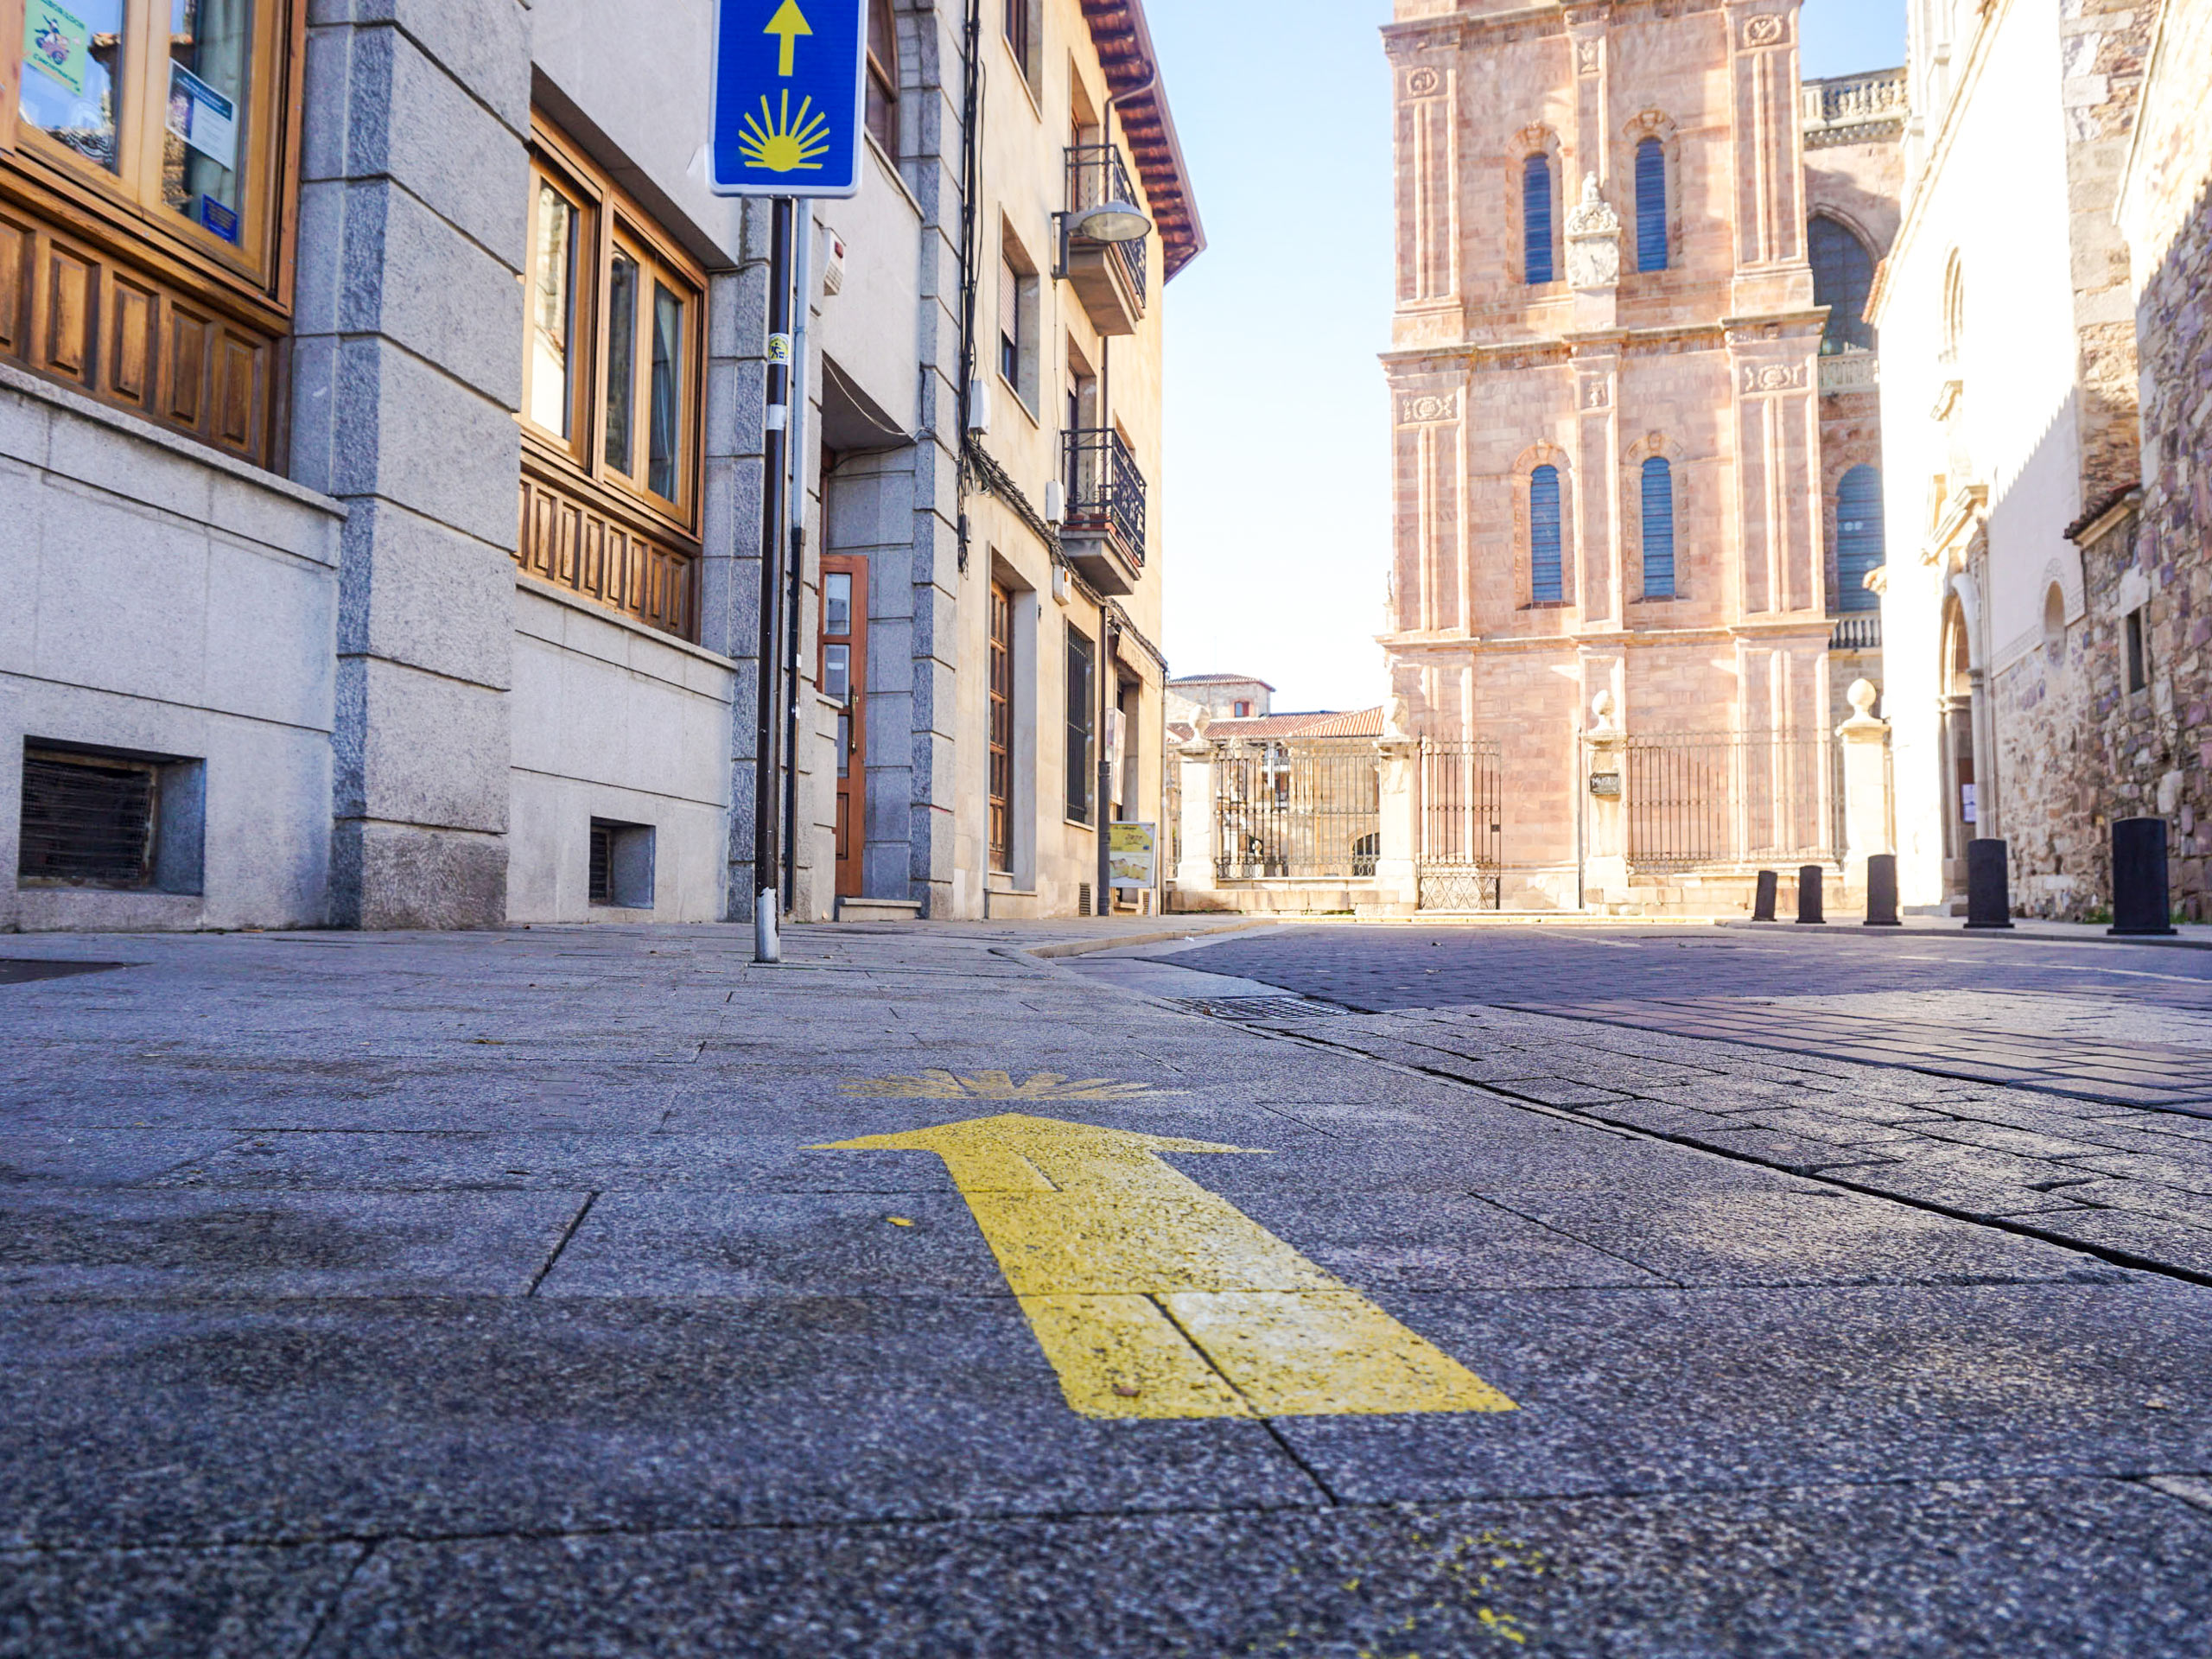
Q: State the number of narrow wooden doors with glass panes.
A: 2